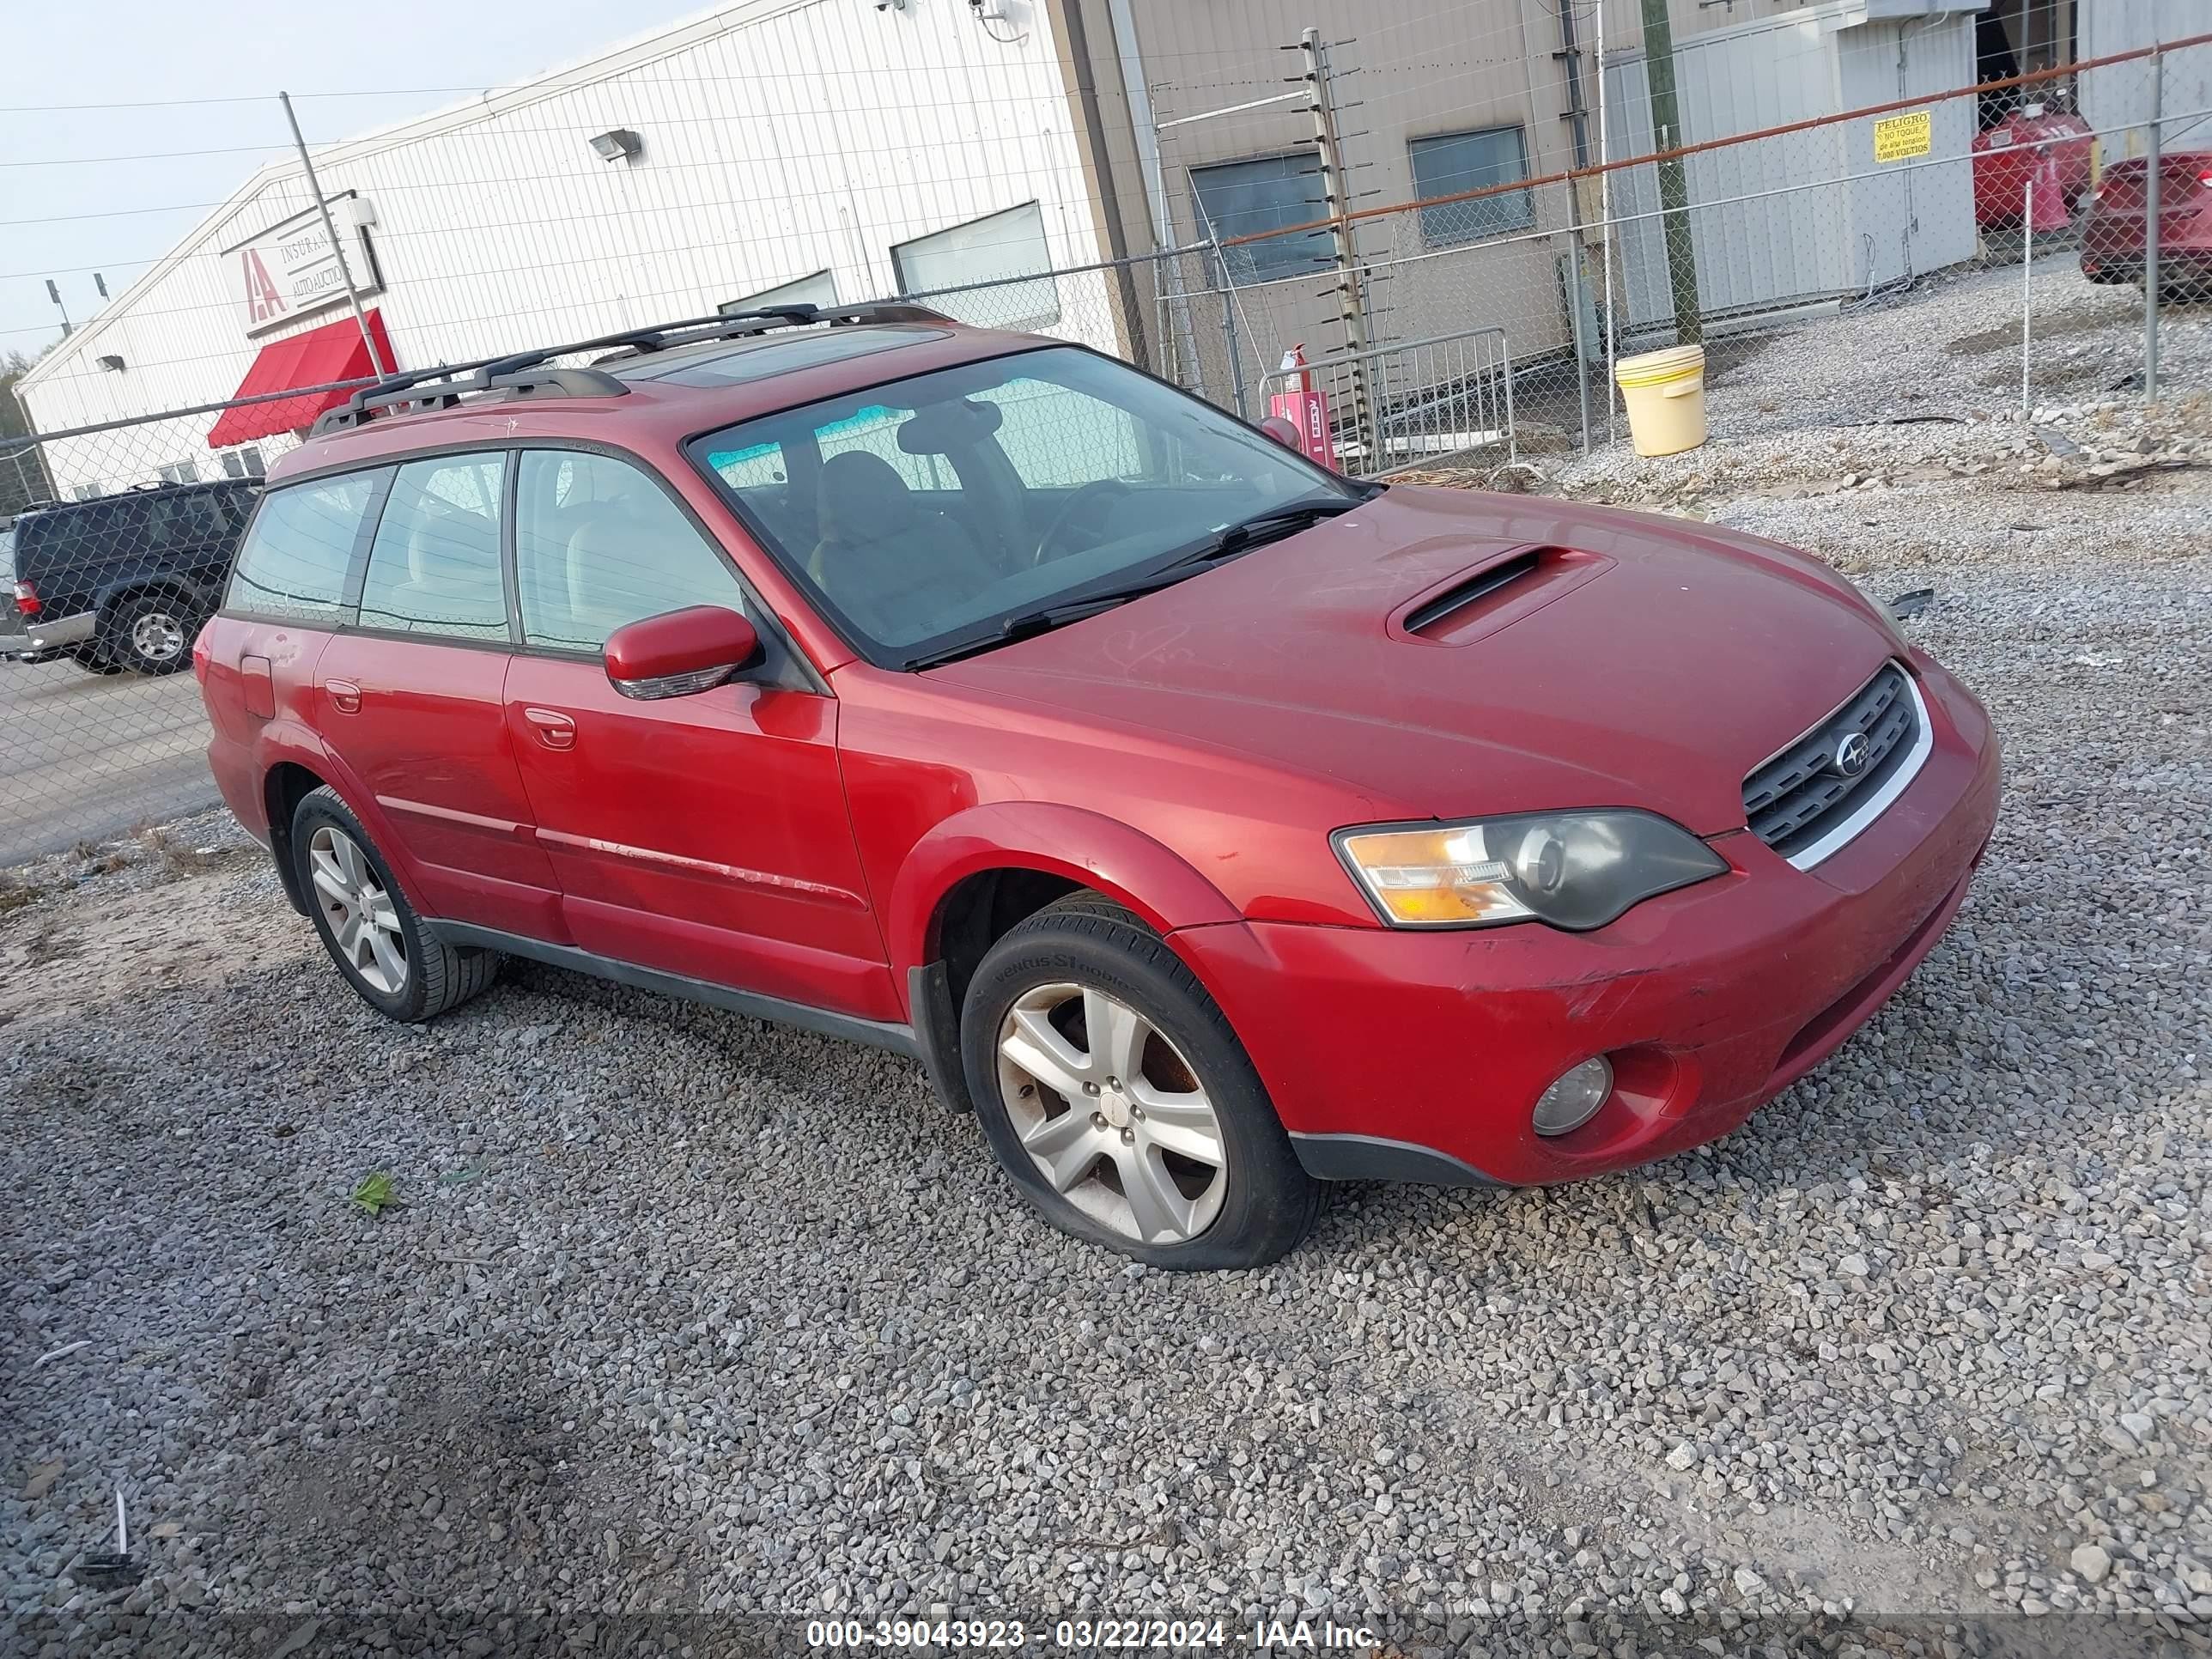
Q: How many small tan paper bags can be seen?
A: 0